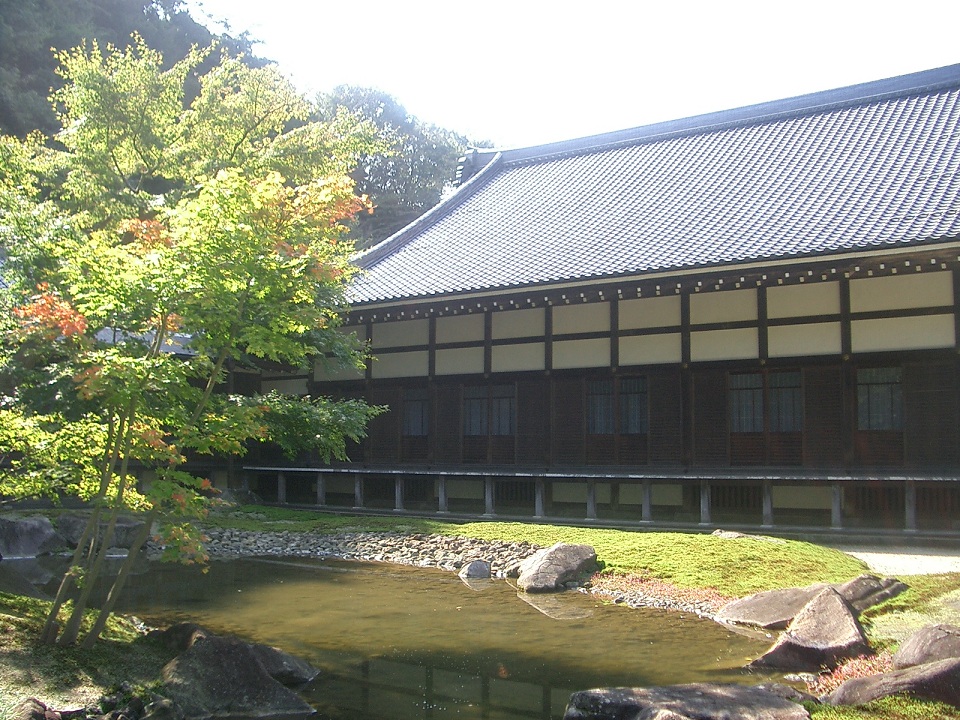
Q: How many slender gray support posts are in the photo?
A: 13